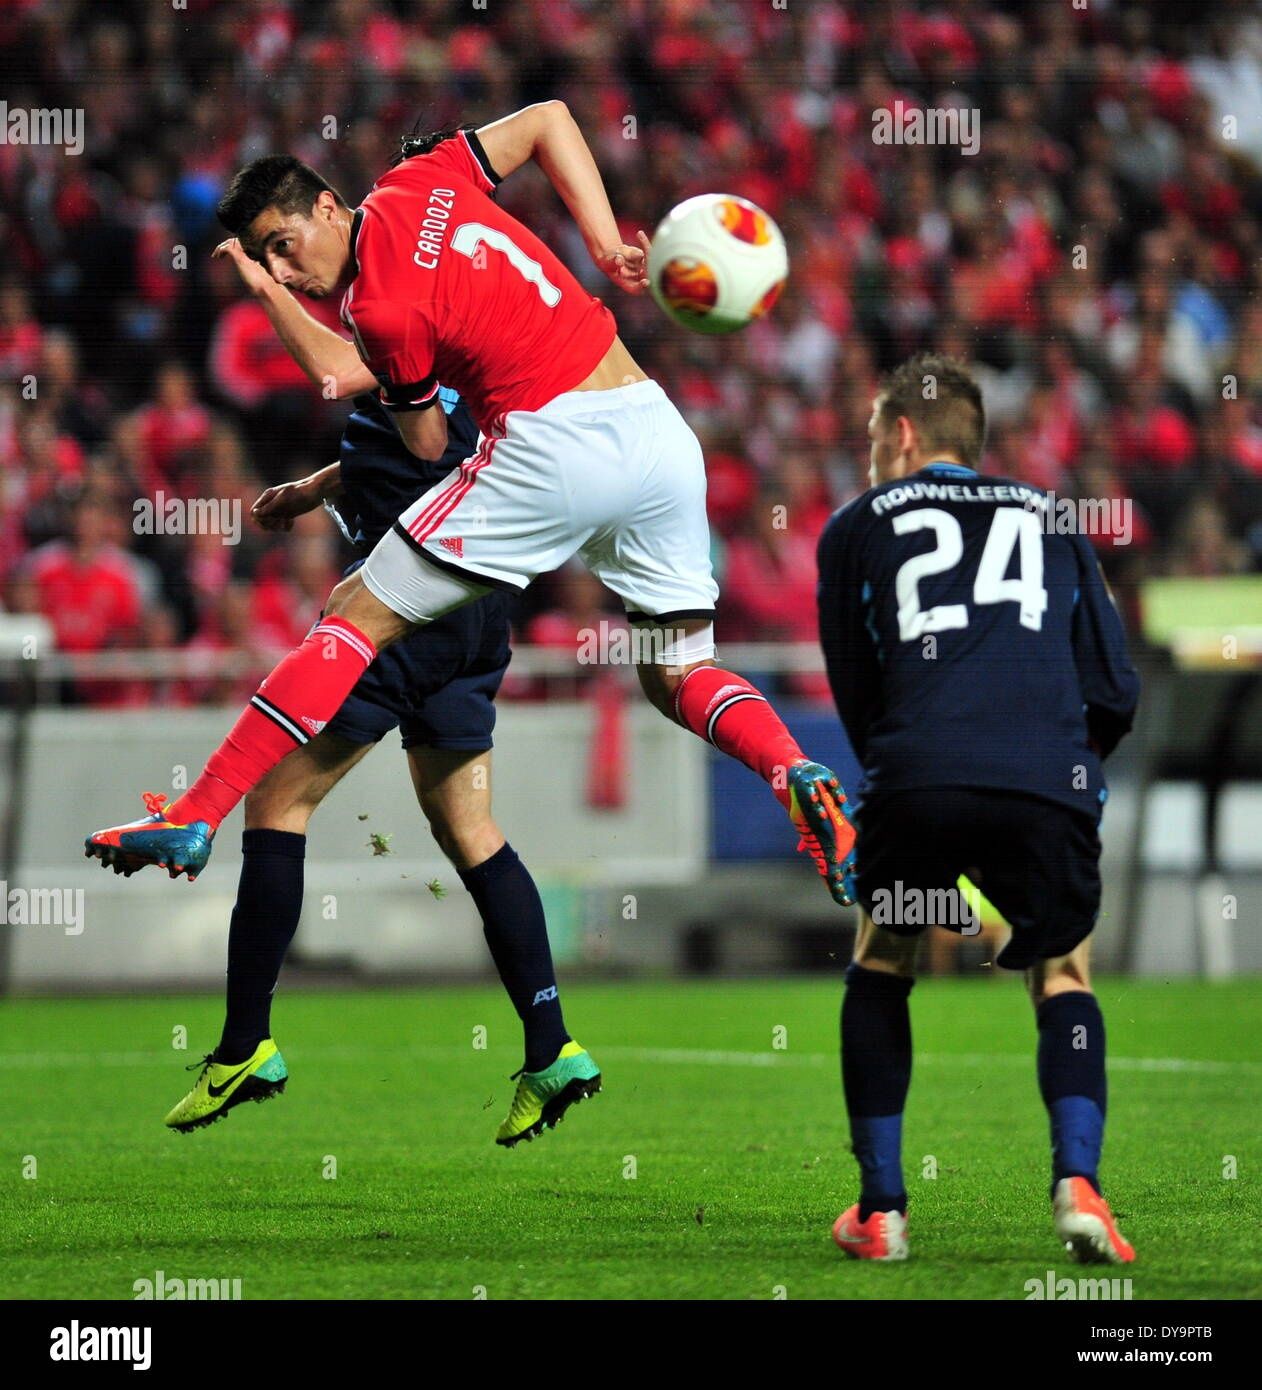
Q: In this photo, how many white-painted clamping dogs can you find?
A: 0